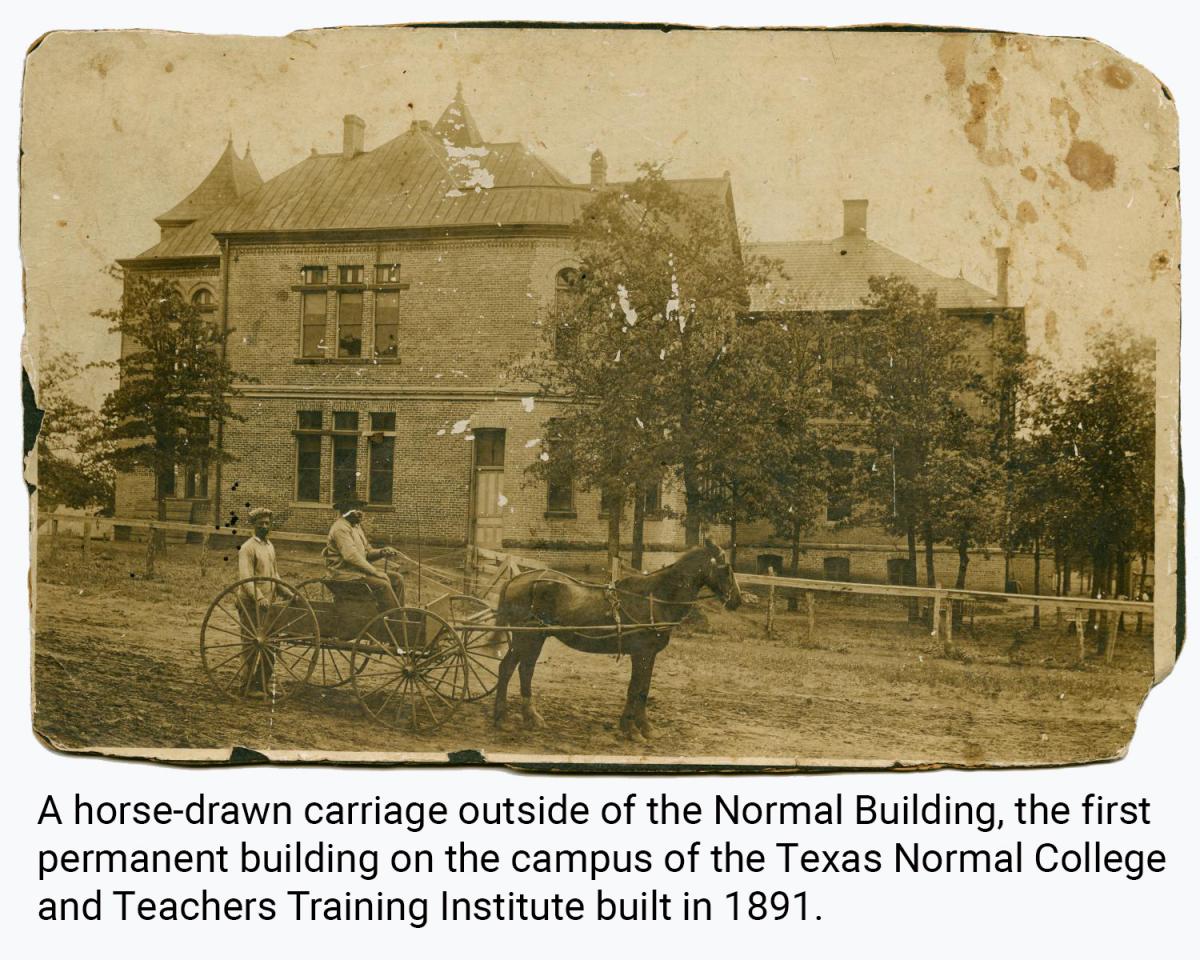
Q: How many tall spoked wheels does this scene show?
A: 4